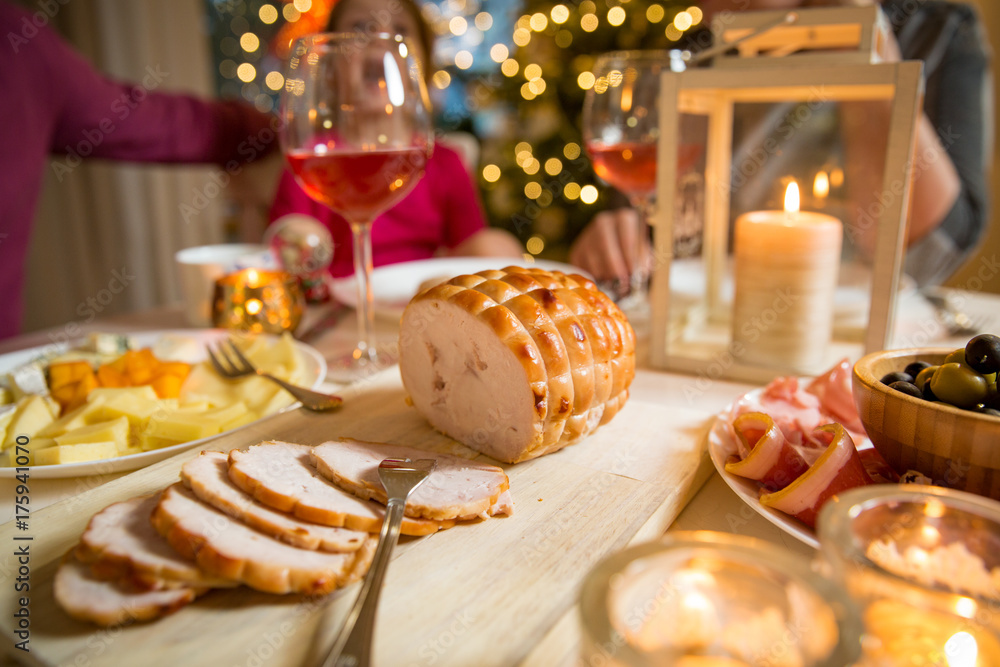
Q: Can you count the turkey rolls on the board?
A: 1